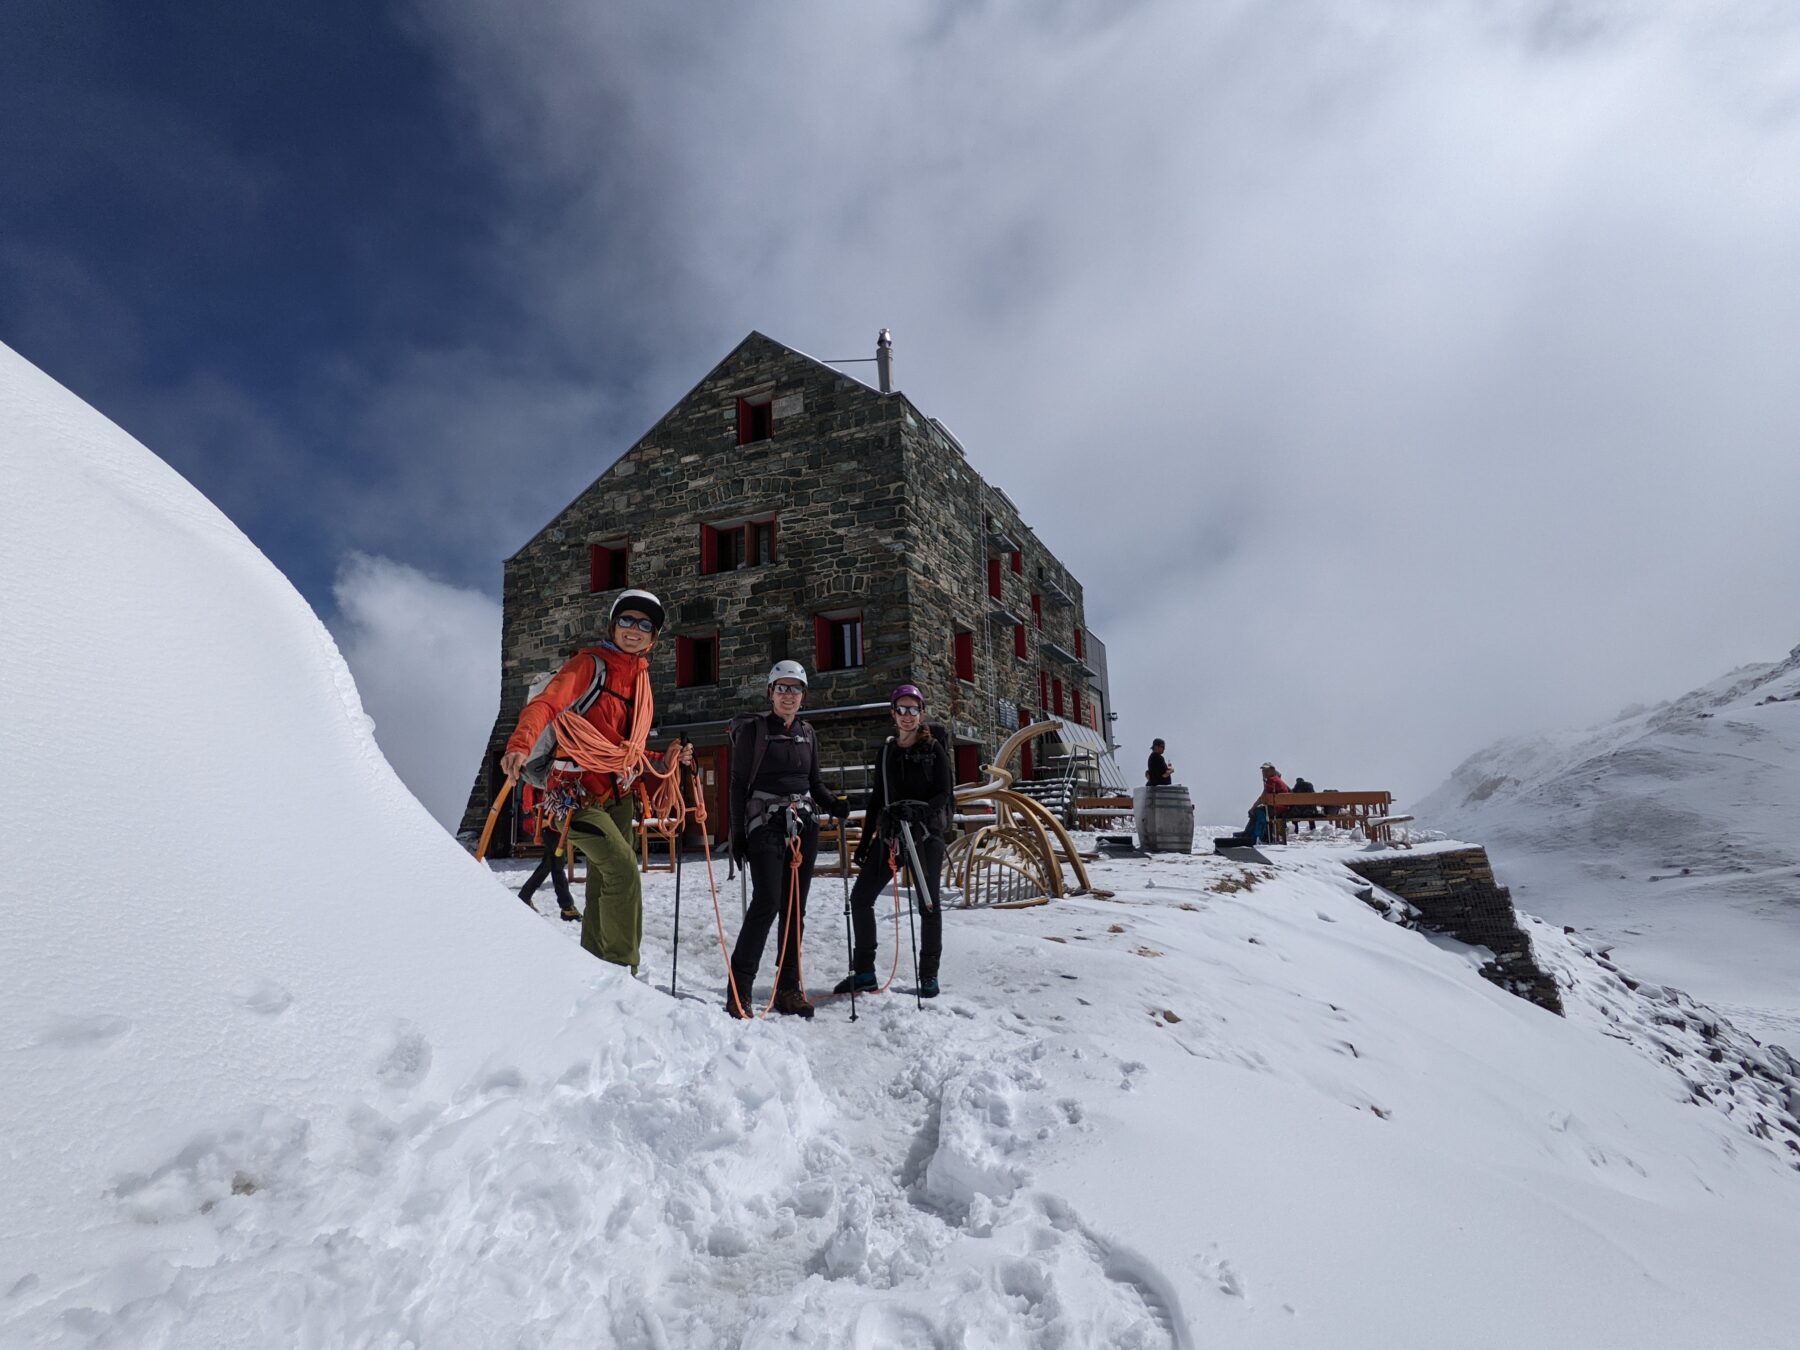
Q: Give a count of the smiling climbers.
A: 3